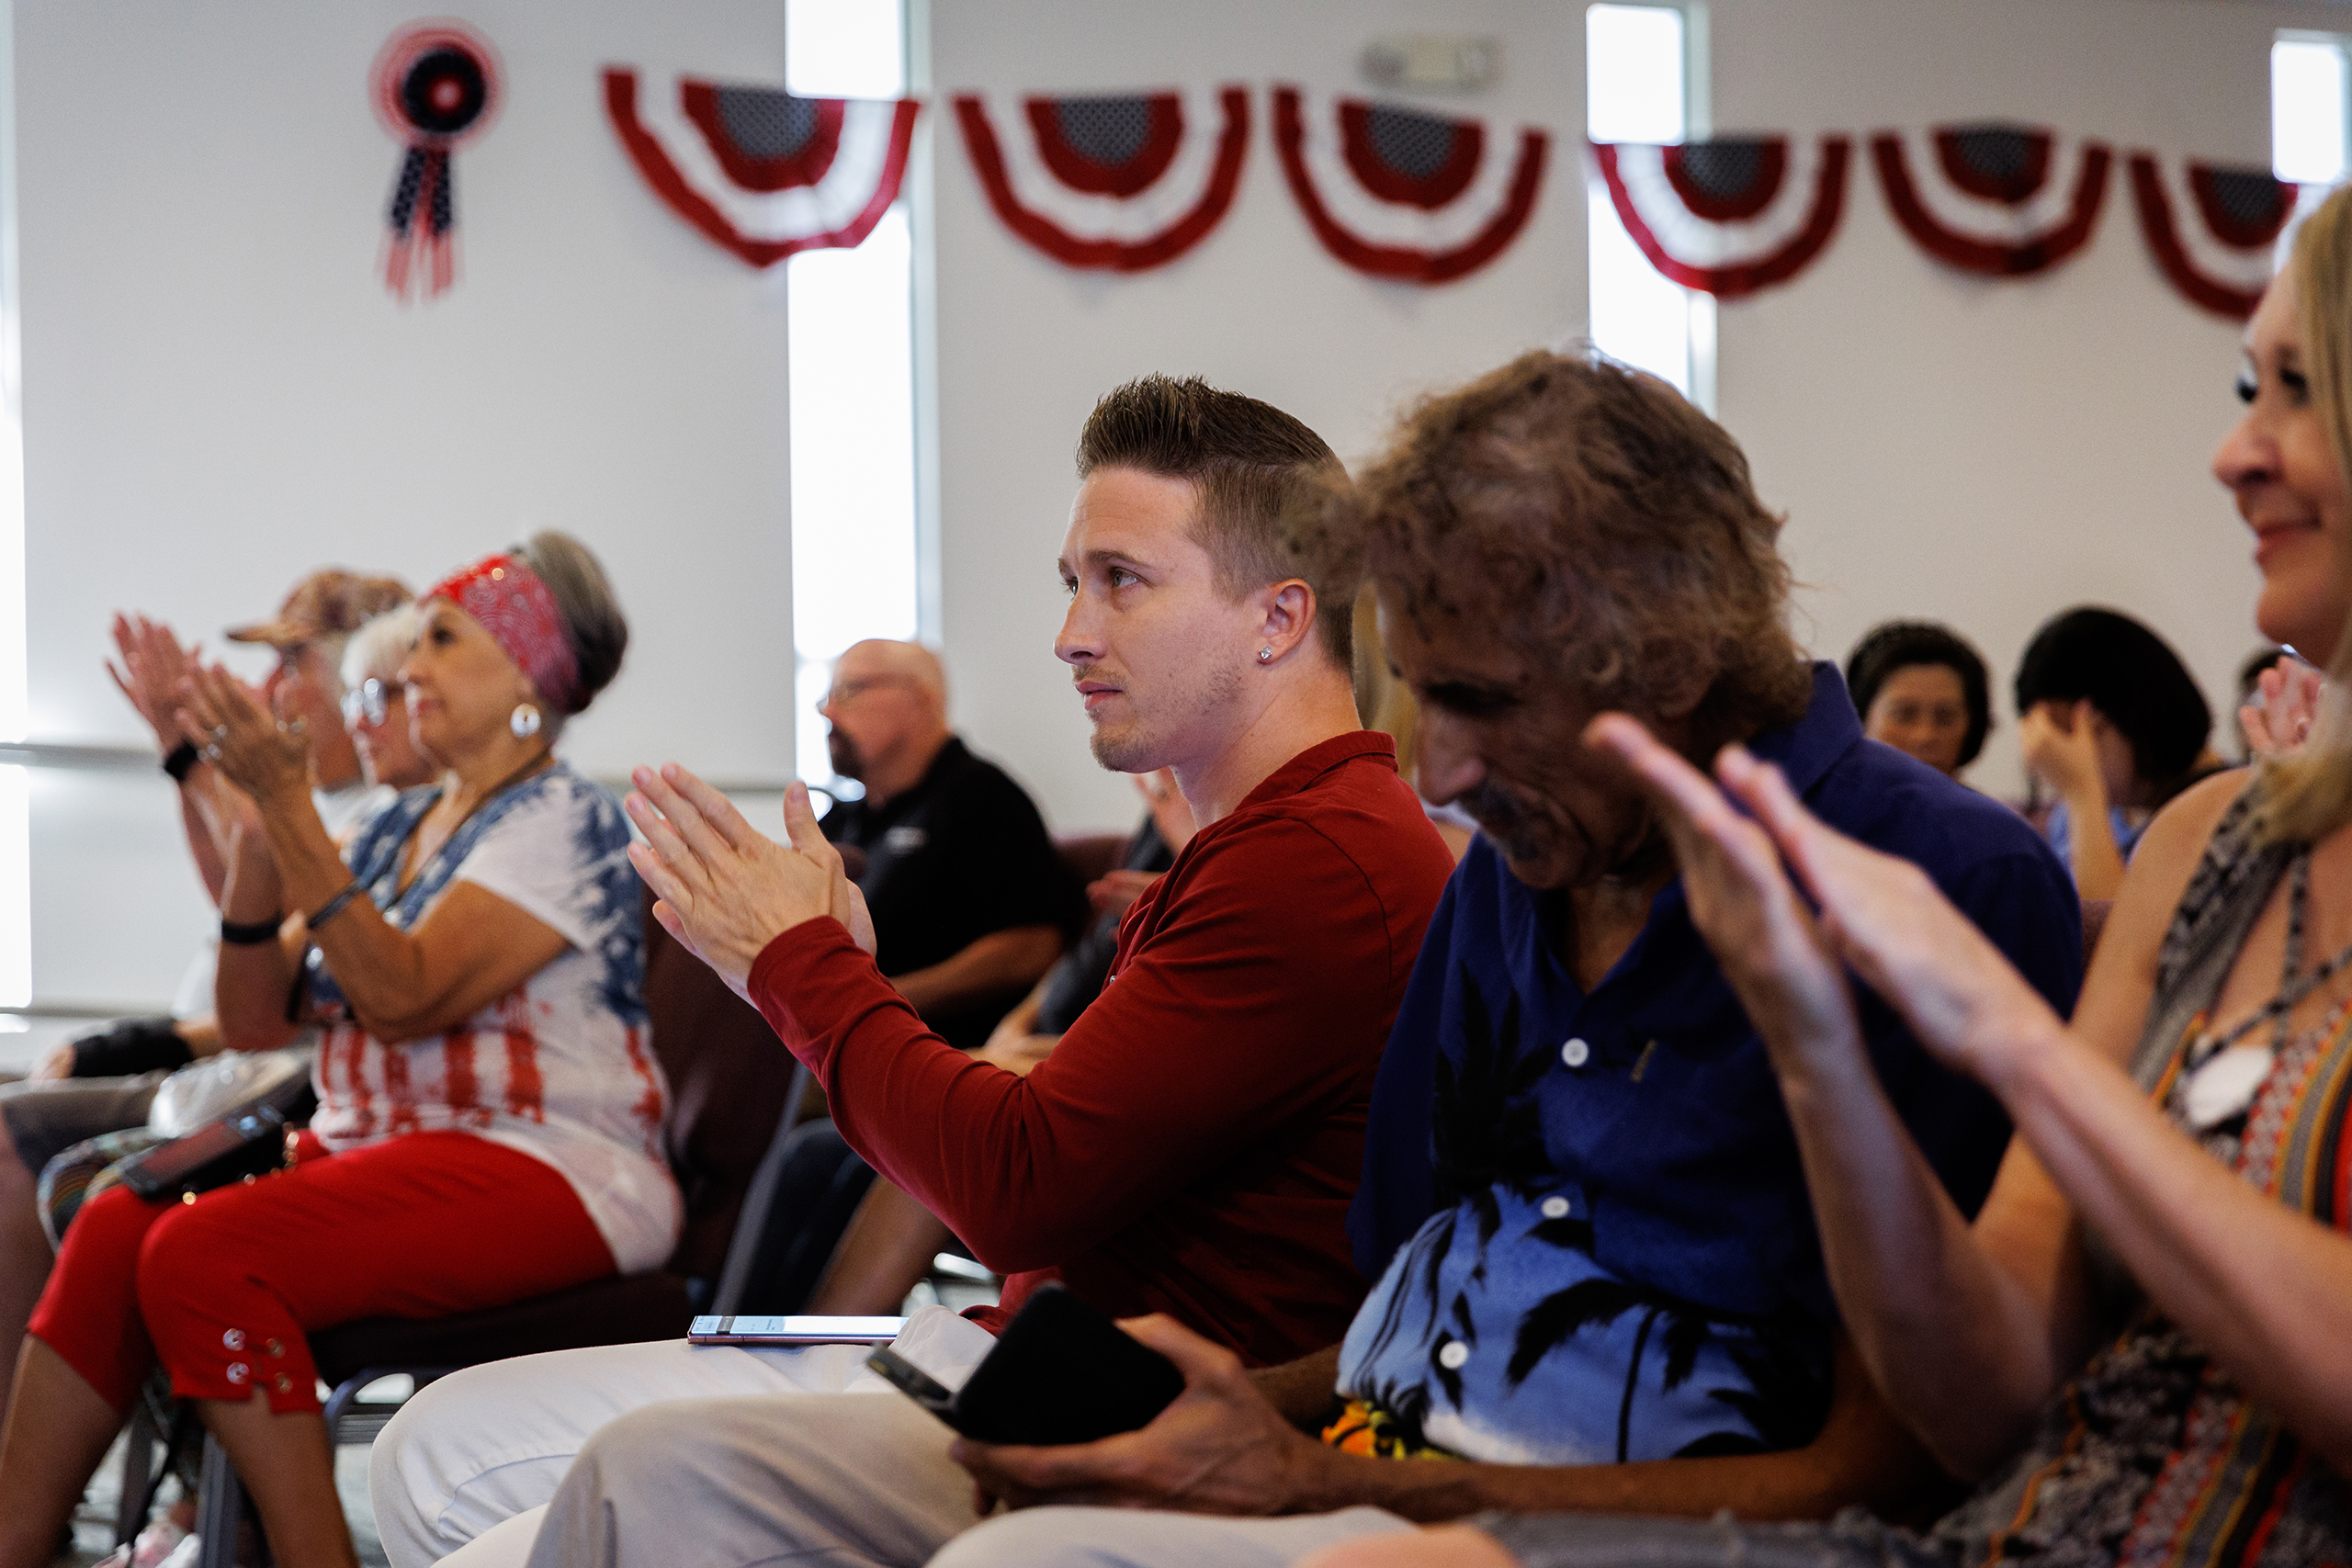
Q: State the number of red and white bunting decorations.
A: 6